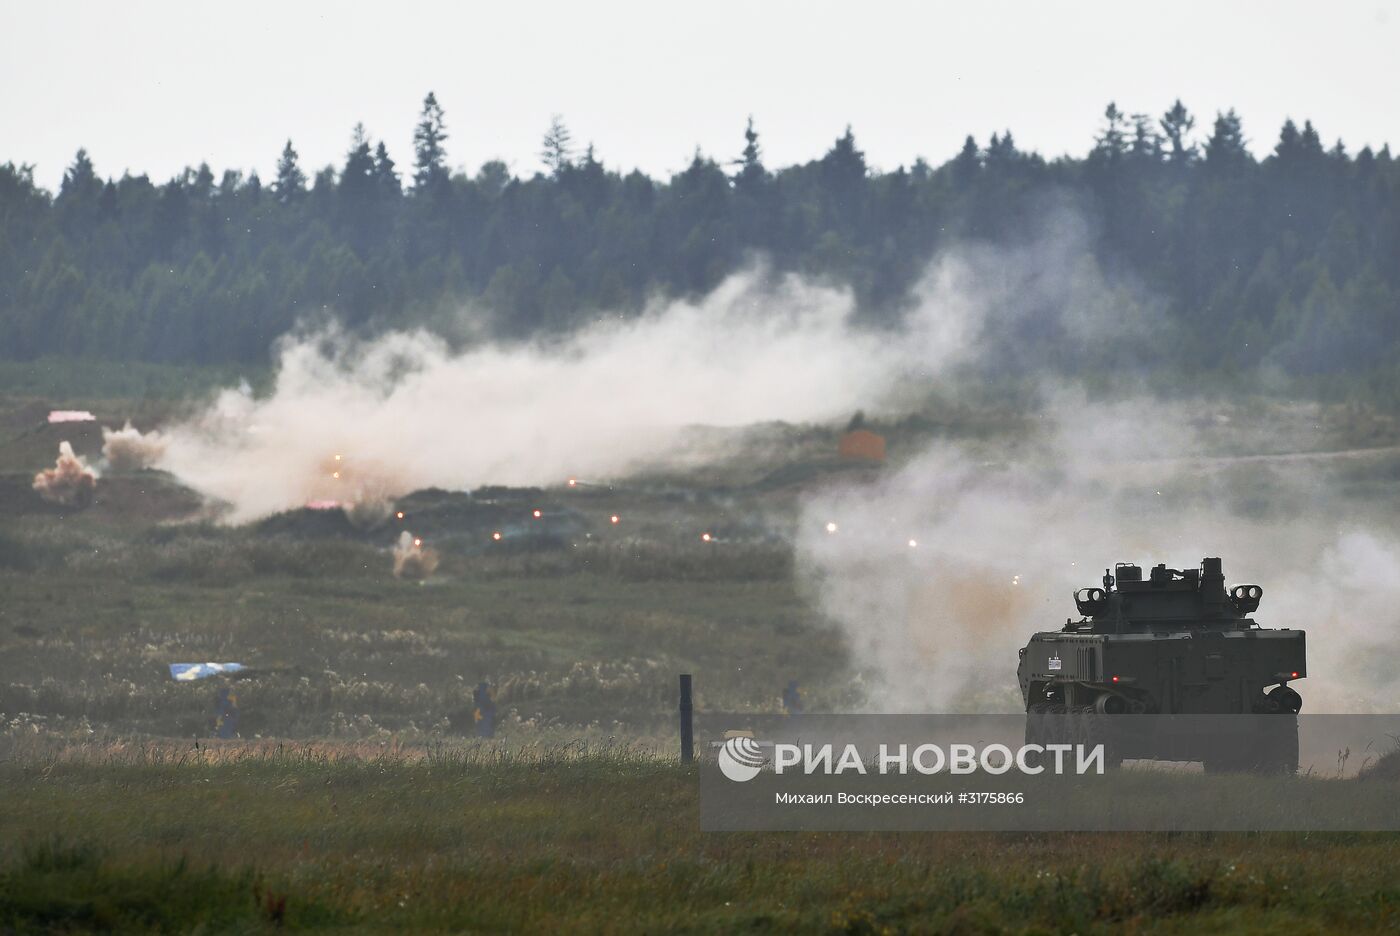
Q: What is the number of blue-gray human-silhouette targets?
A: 3